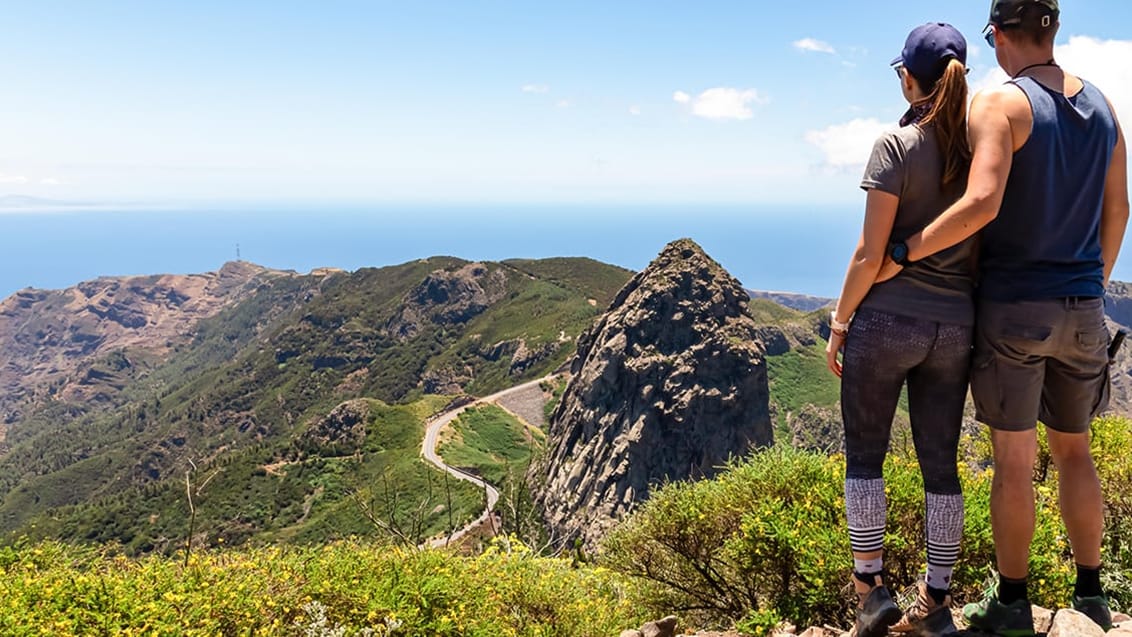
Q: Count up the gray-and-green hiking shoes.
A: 2